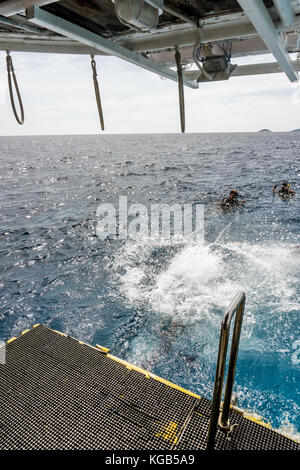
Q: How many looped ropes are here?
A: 3